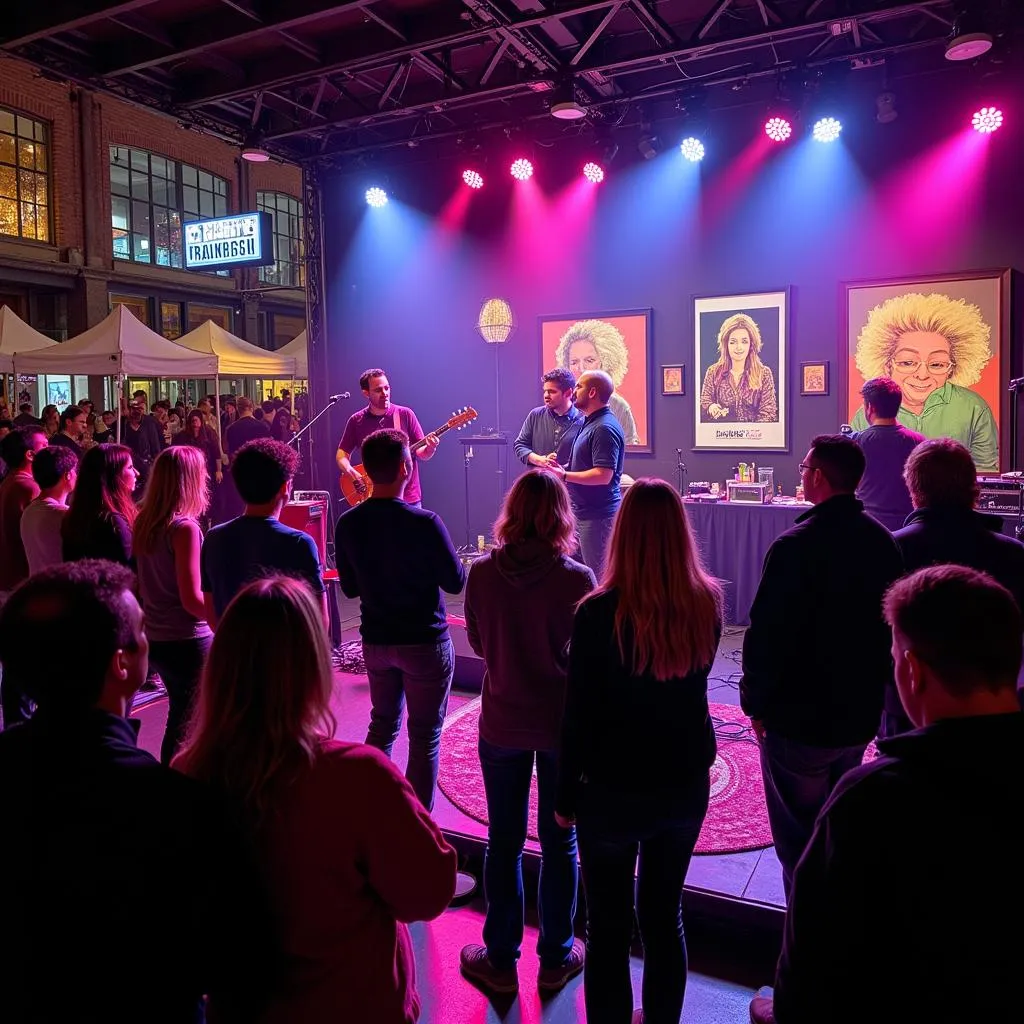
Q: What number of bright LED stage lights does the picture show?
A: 8